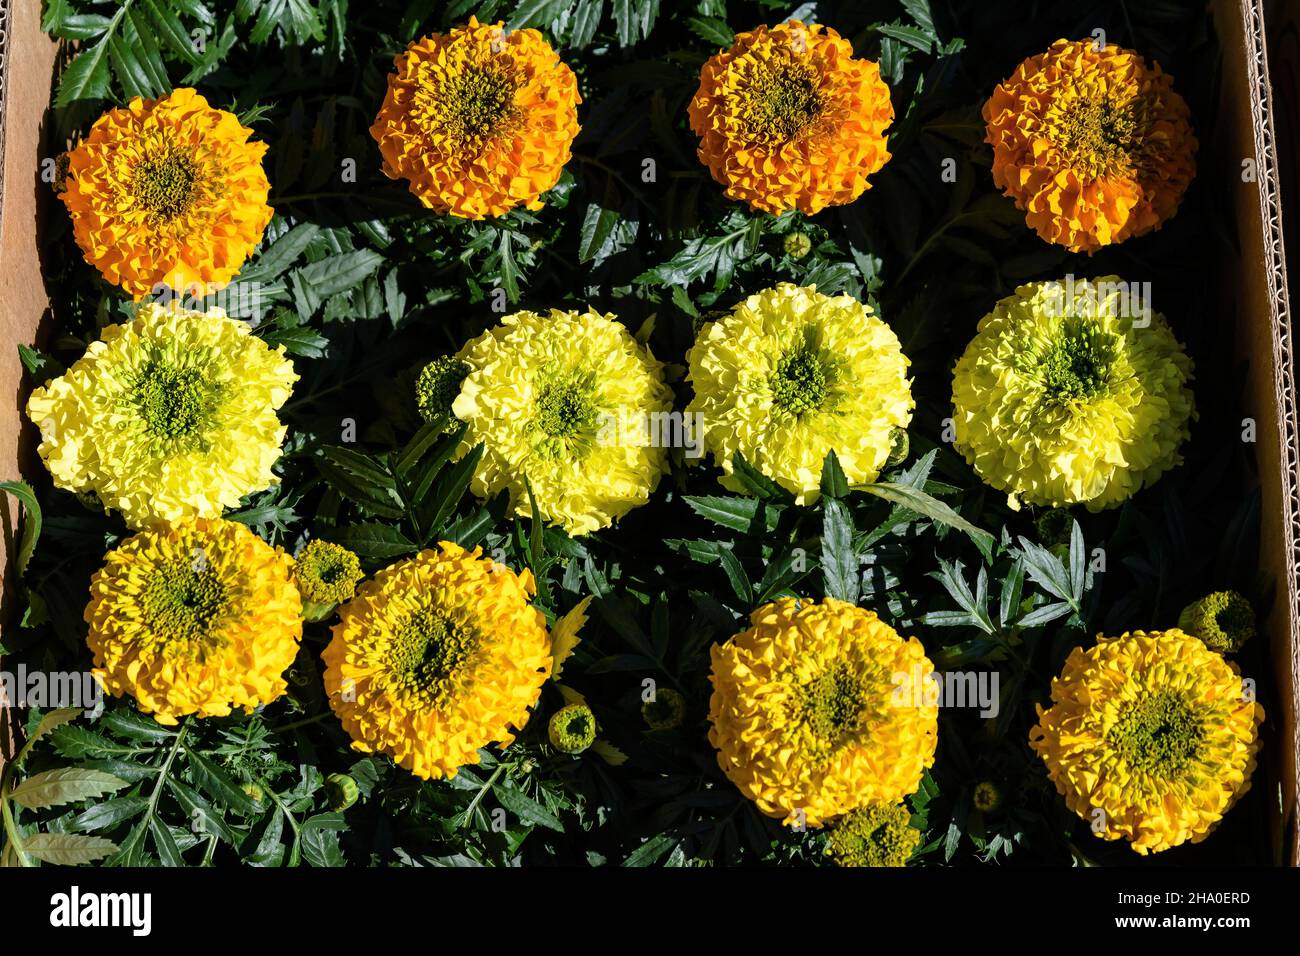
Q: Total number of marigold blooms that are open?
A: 12